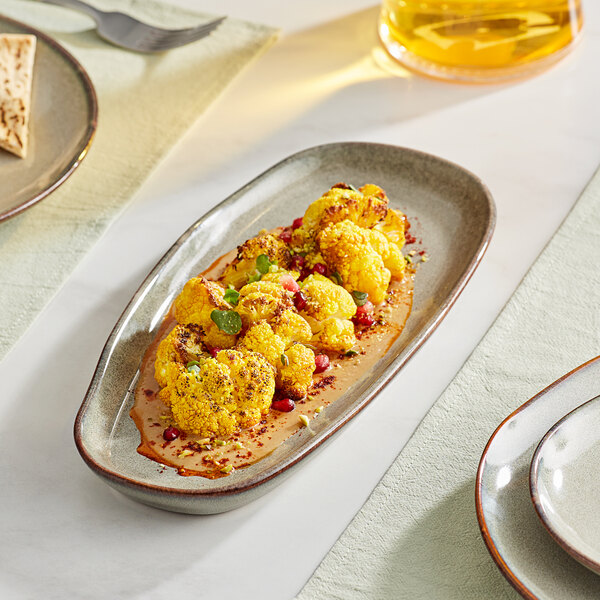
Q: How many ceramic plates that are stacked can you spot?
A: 2